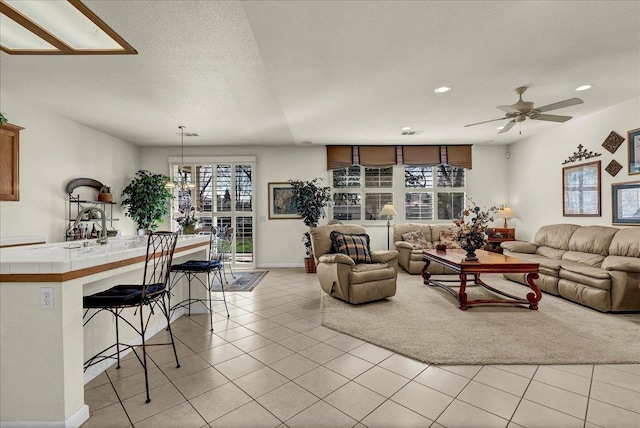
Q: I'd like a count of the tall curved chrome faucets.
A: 1